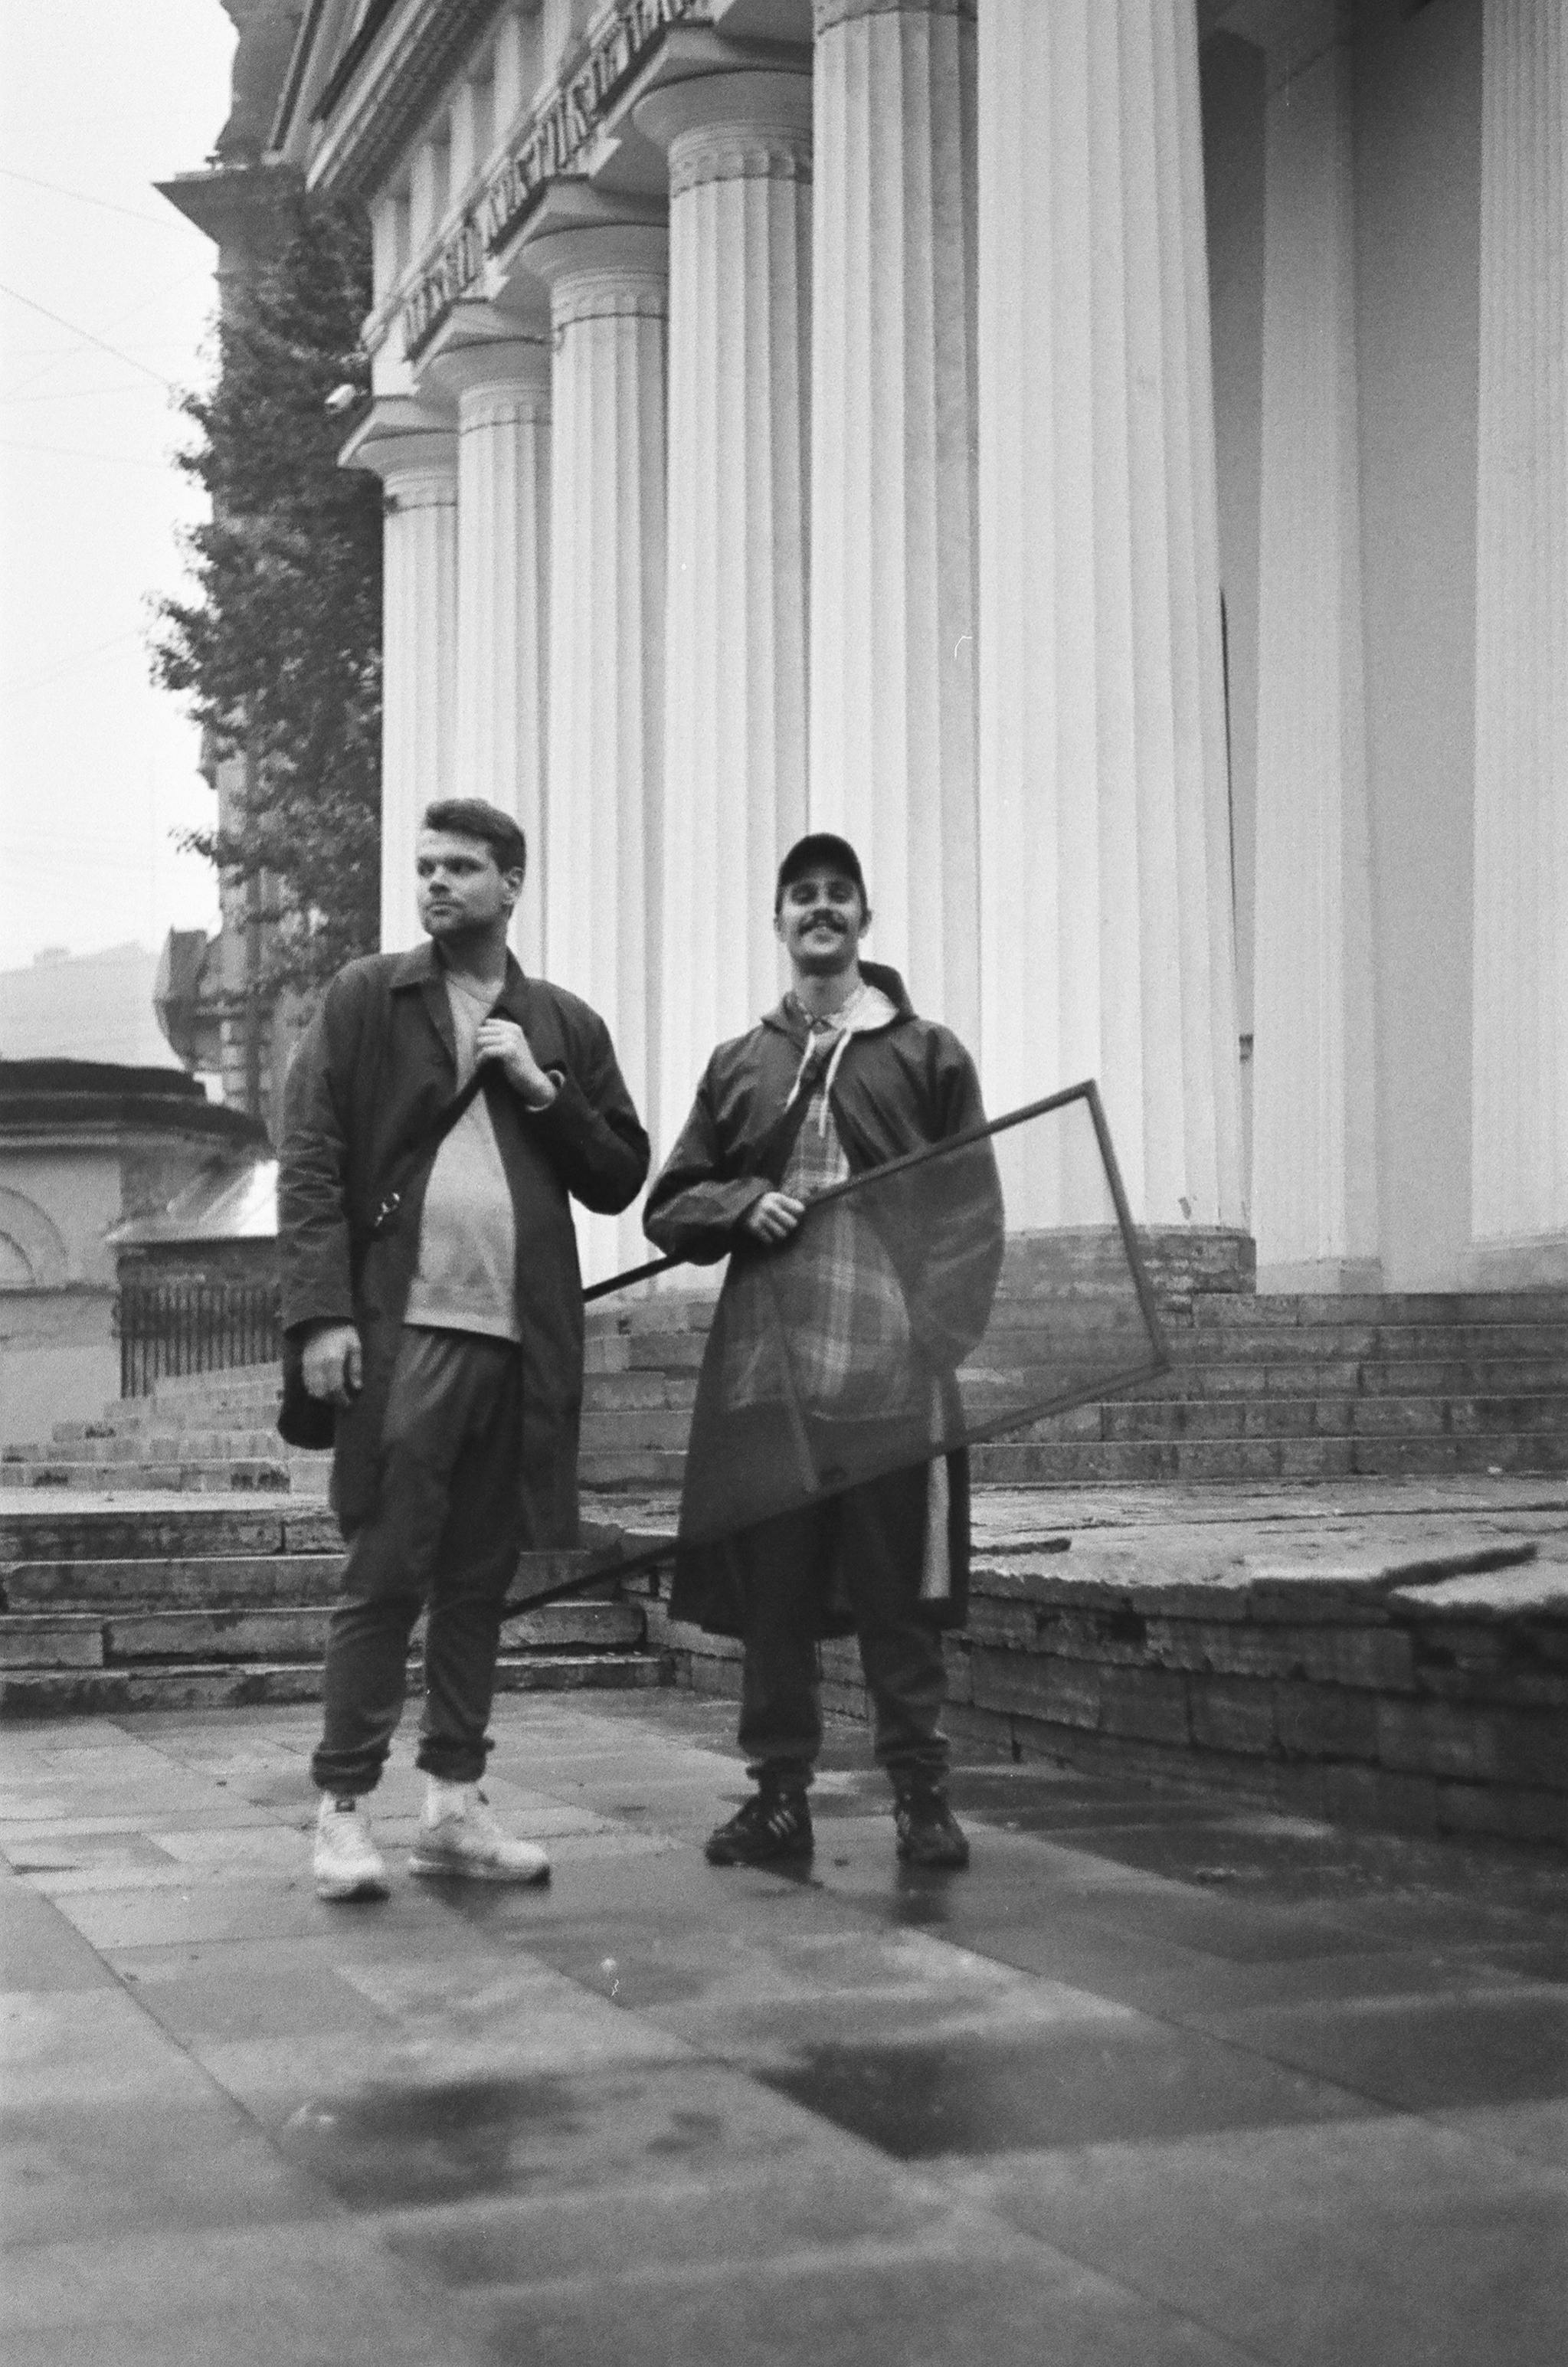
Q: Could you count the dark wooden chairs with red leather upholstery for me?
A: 0